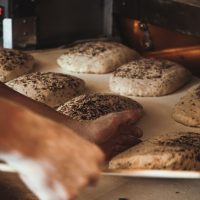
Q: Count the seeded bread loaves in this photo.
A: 7